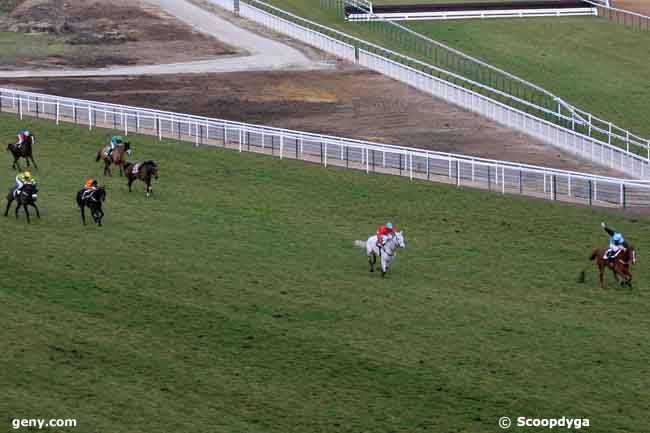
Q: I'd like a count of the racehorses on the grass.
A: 7